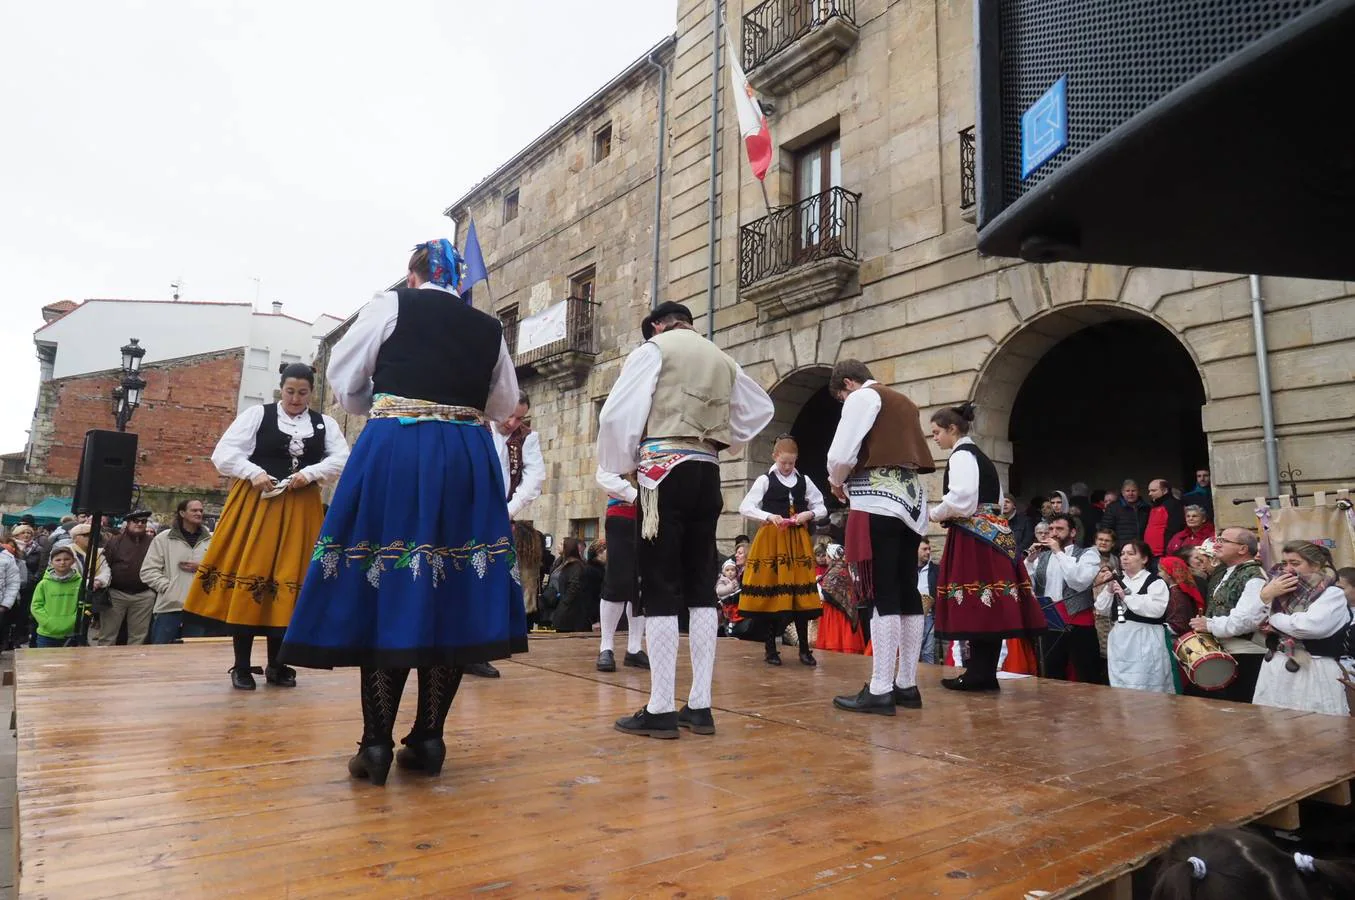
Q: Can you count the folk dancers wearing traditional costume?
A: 8